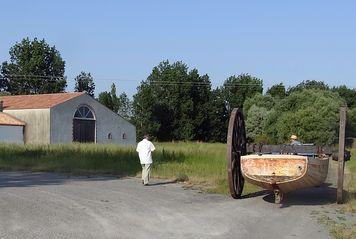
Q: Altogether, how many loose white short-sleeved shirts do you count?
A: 1